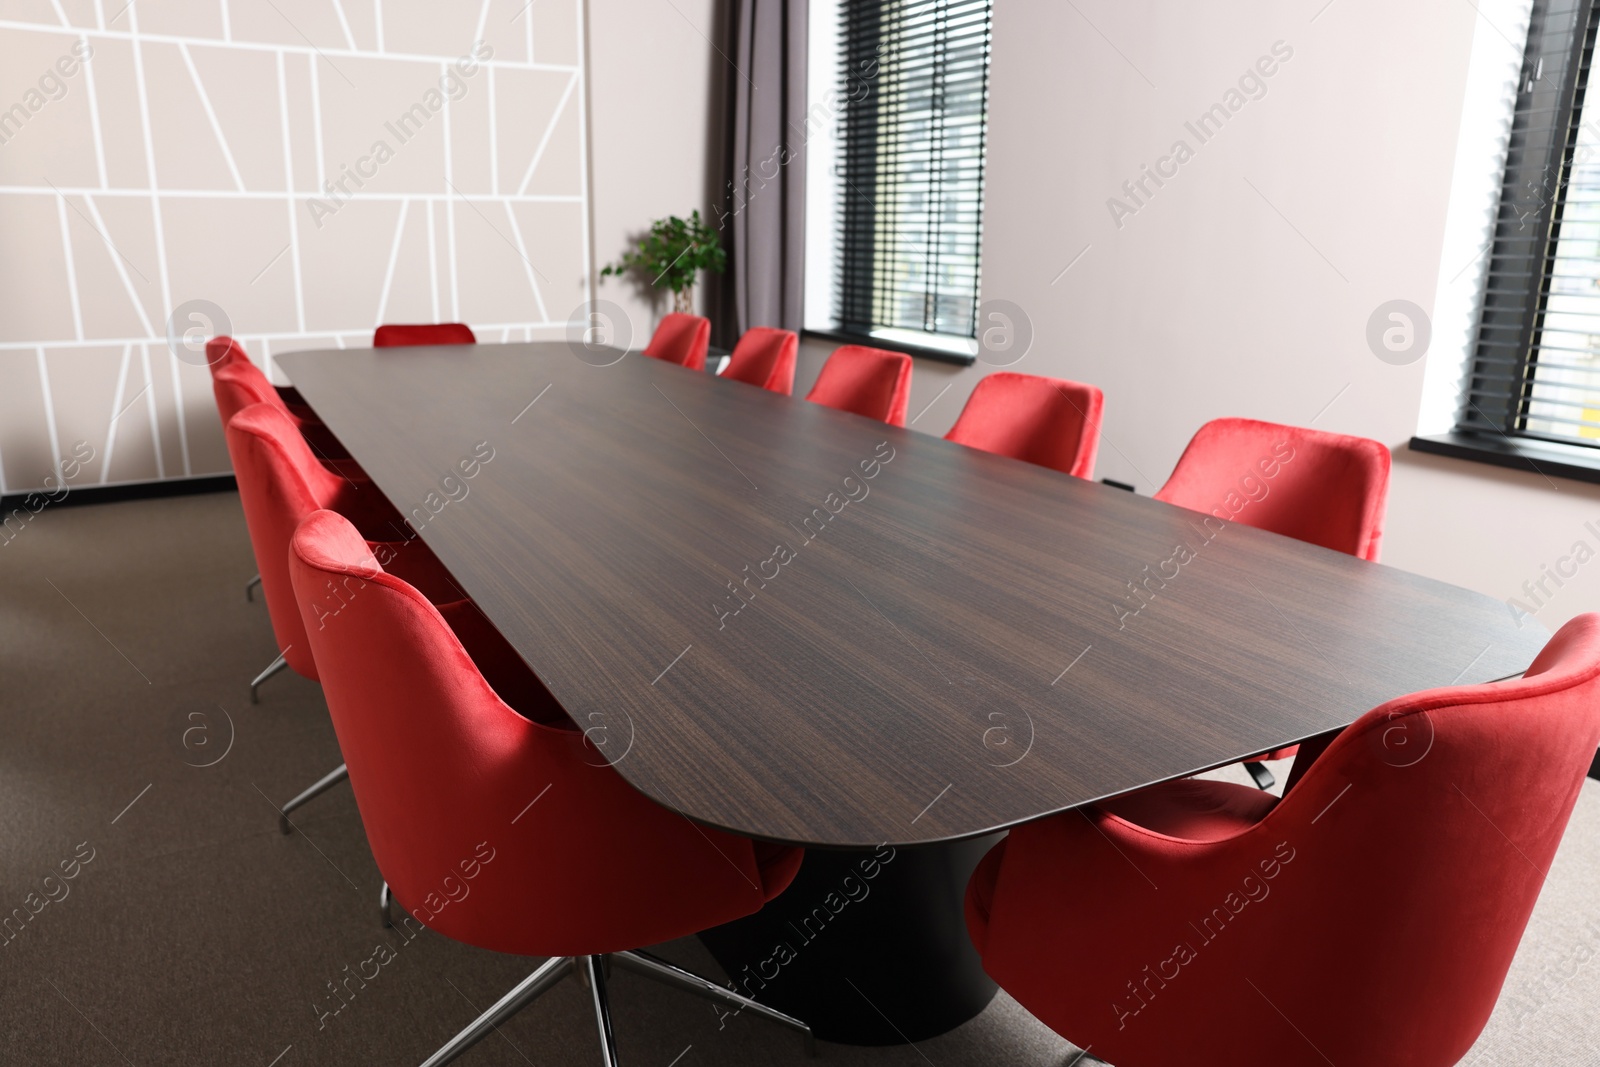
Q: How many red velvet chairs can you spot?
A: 11